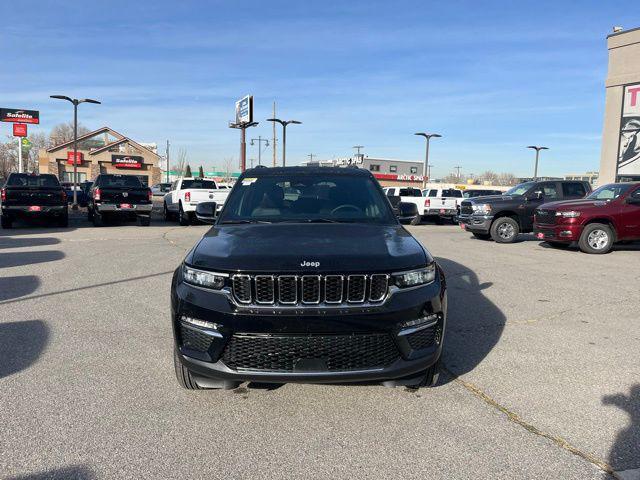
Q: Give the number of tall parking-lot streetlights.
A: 4